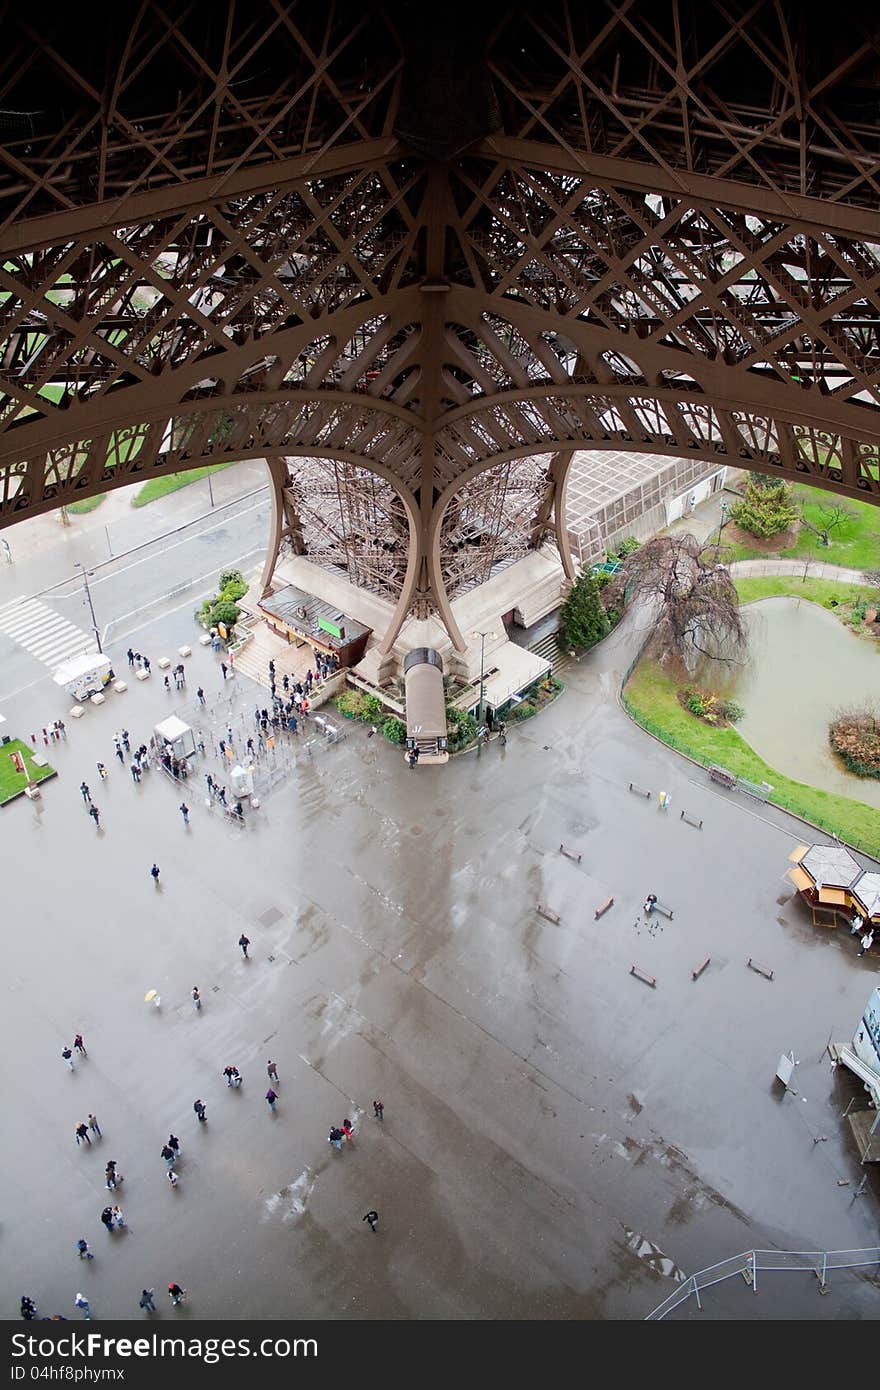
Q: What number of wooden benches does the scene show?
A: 9